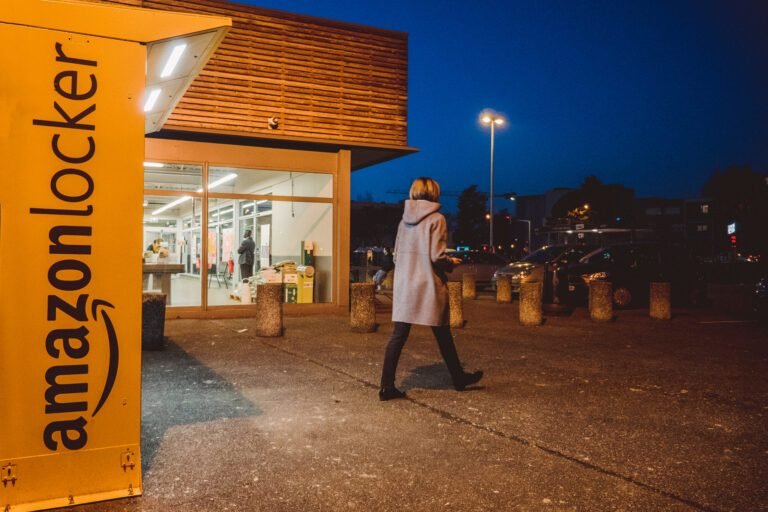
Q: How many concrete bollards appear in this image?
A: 9